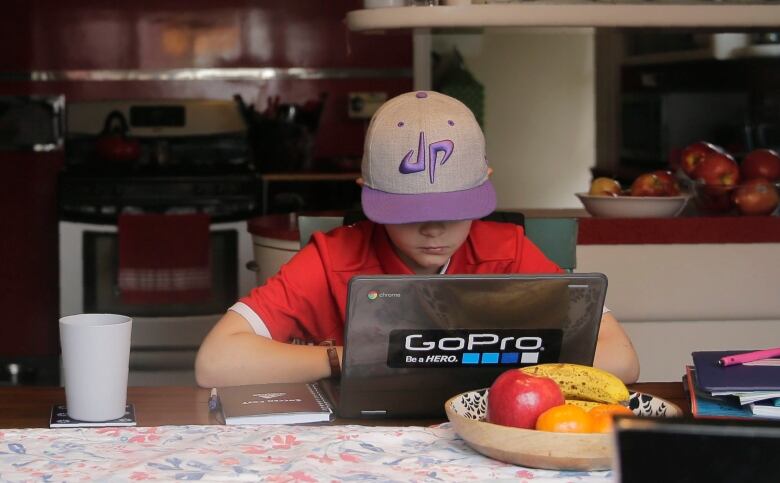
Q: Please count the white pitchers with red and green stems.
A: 0